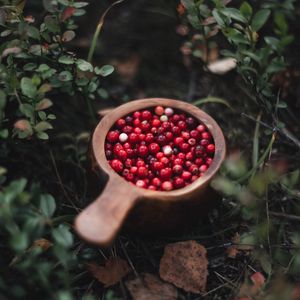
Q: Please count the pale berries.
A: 4